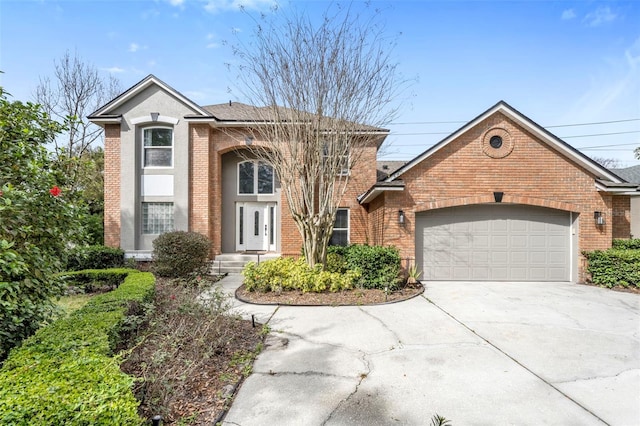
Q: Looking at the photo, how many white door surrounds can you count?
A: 1